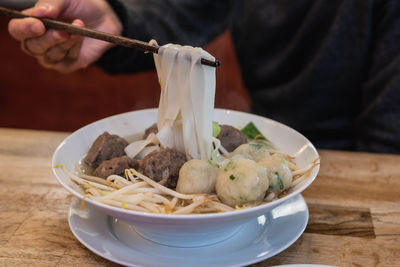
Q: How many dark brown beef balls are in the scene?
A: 5